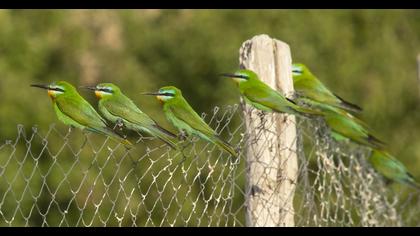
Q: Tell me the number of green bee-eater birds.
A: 7